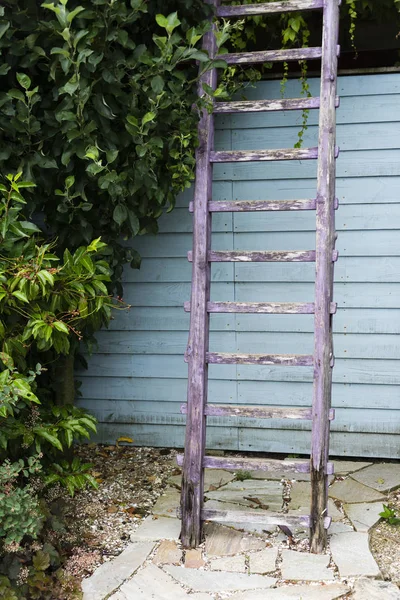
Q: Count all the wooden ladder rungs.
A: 11